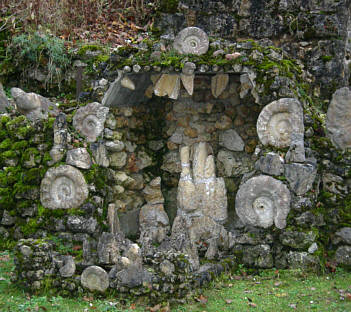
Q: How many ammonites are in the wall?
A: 6